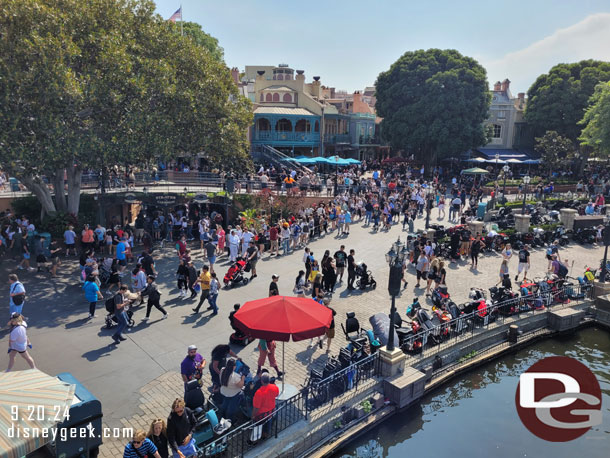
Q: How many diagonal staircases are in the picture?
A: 1